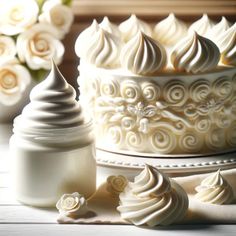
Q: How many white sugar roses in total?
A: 2